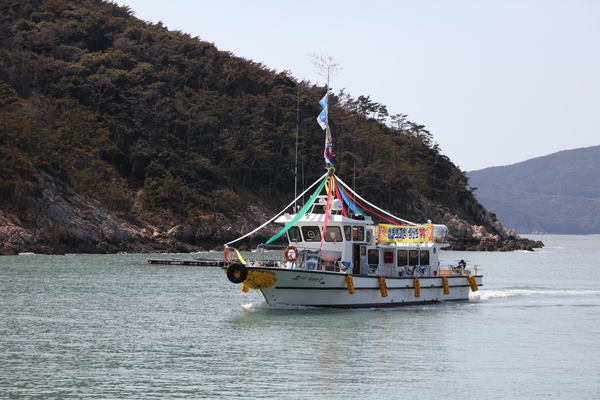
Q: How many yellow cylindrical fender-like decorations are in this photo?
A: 5